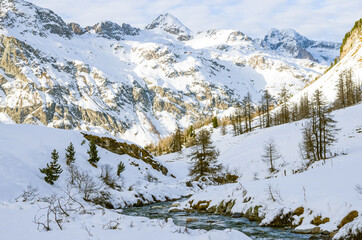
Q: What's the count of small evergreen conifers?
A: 4